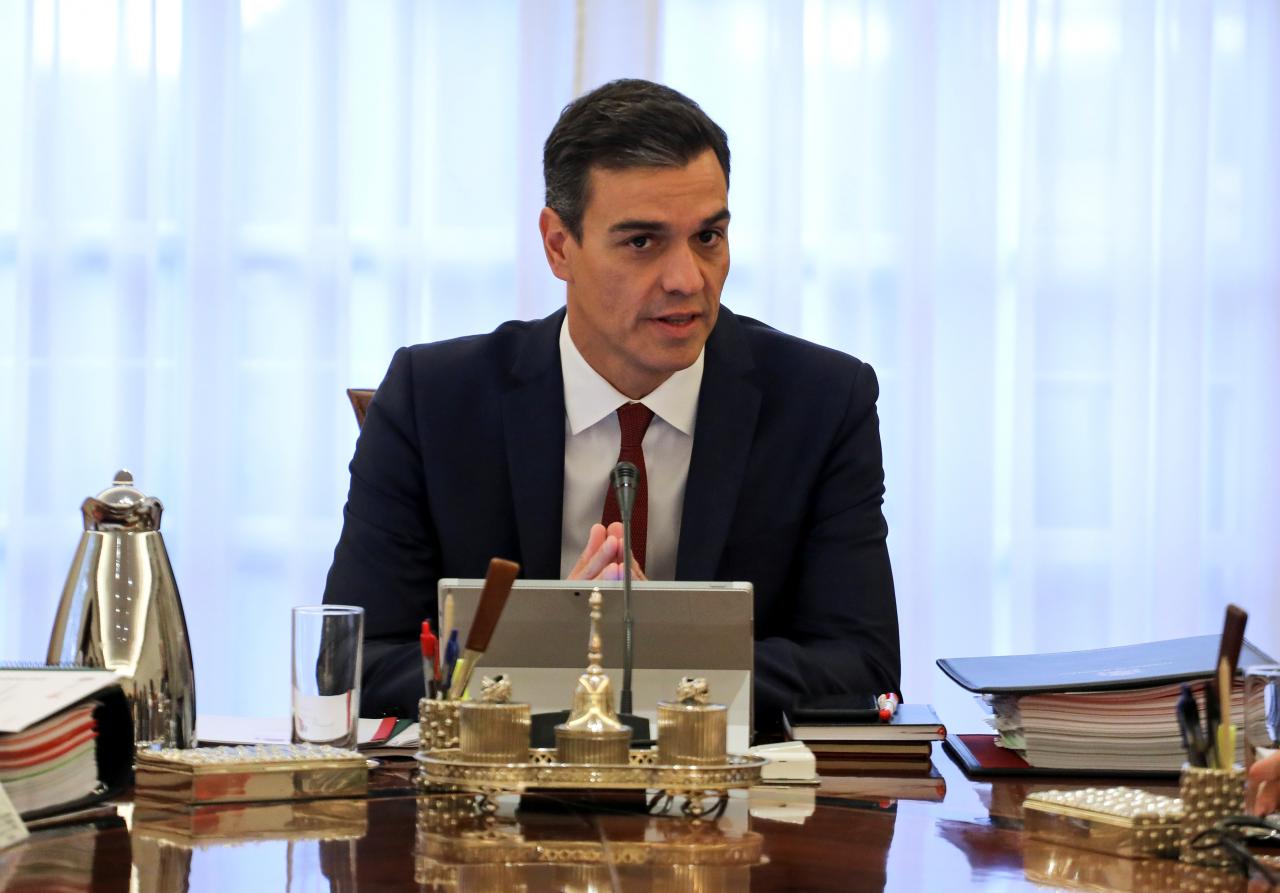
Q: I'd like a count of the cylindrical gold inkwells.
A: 2